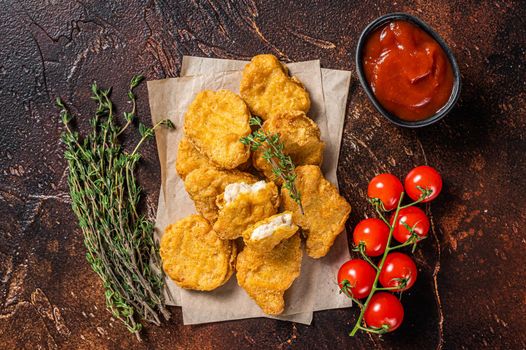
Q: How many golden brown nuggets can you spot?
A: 10